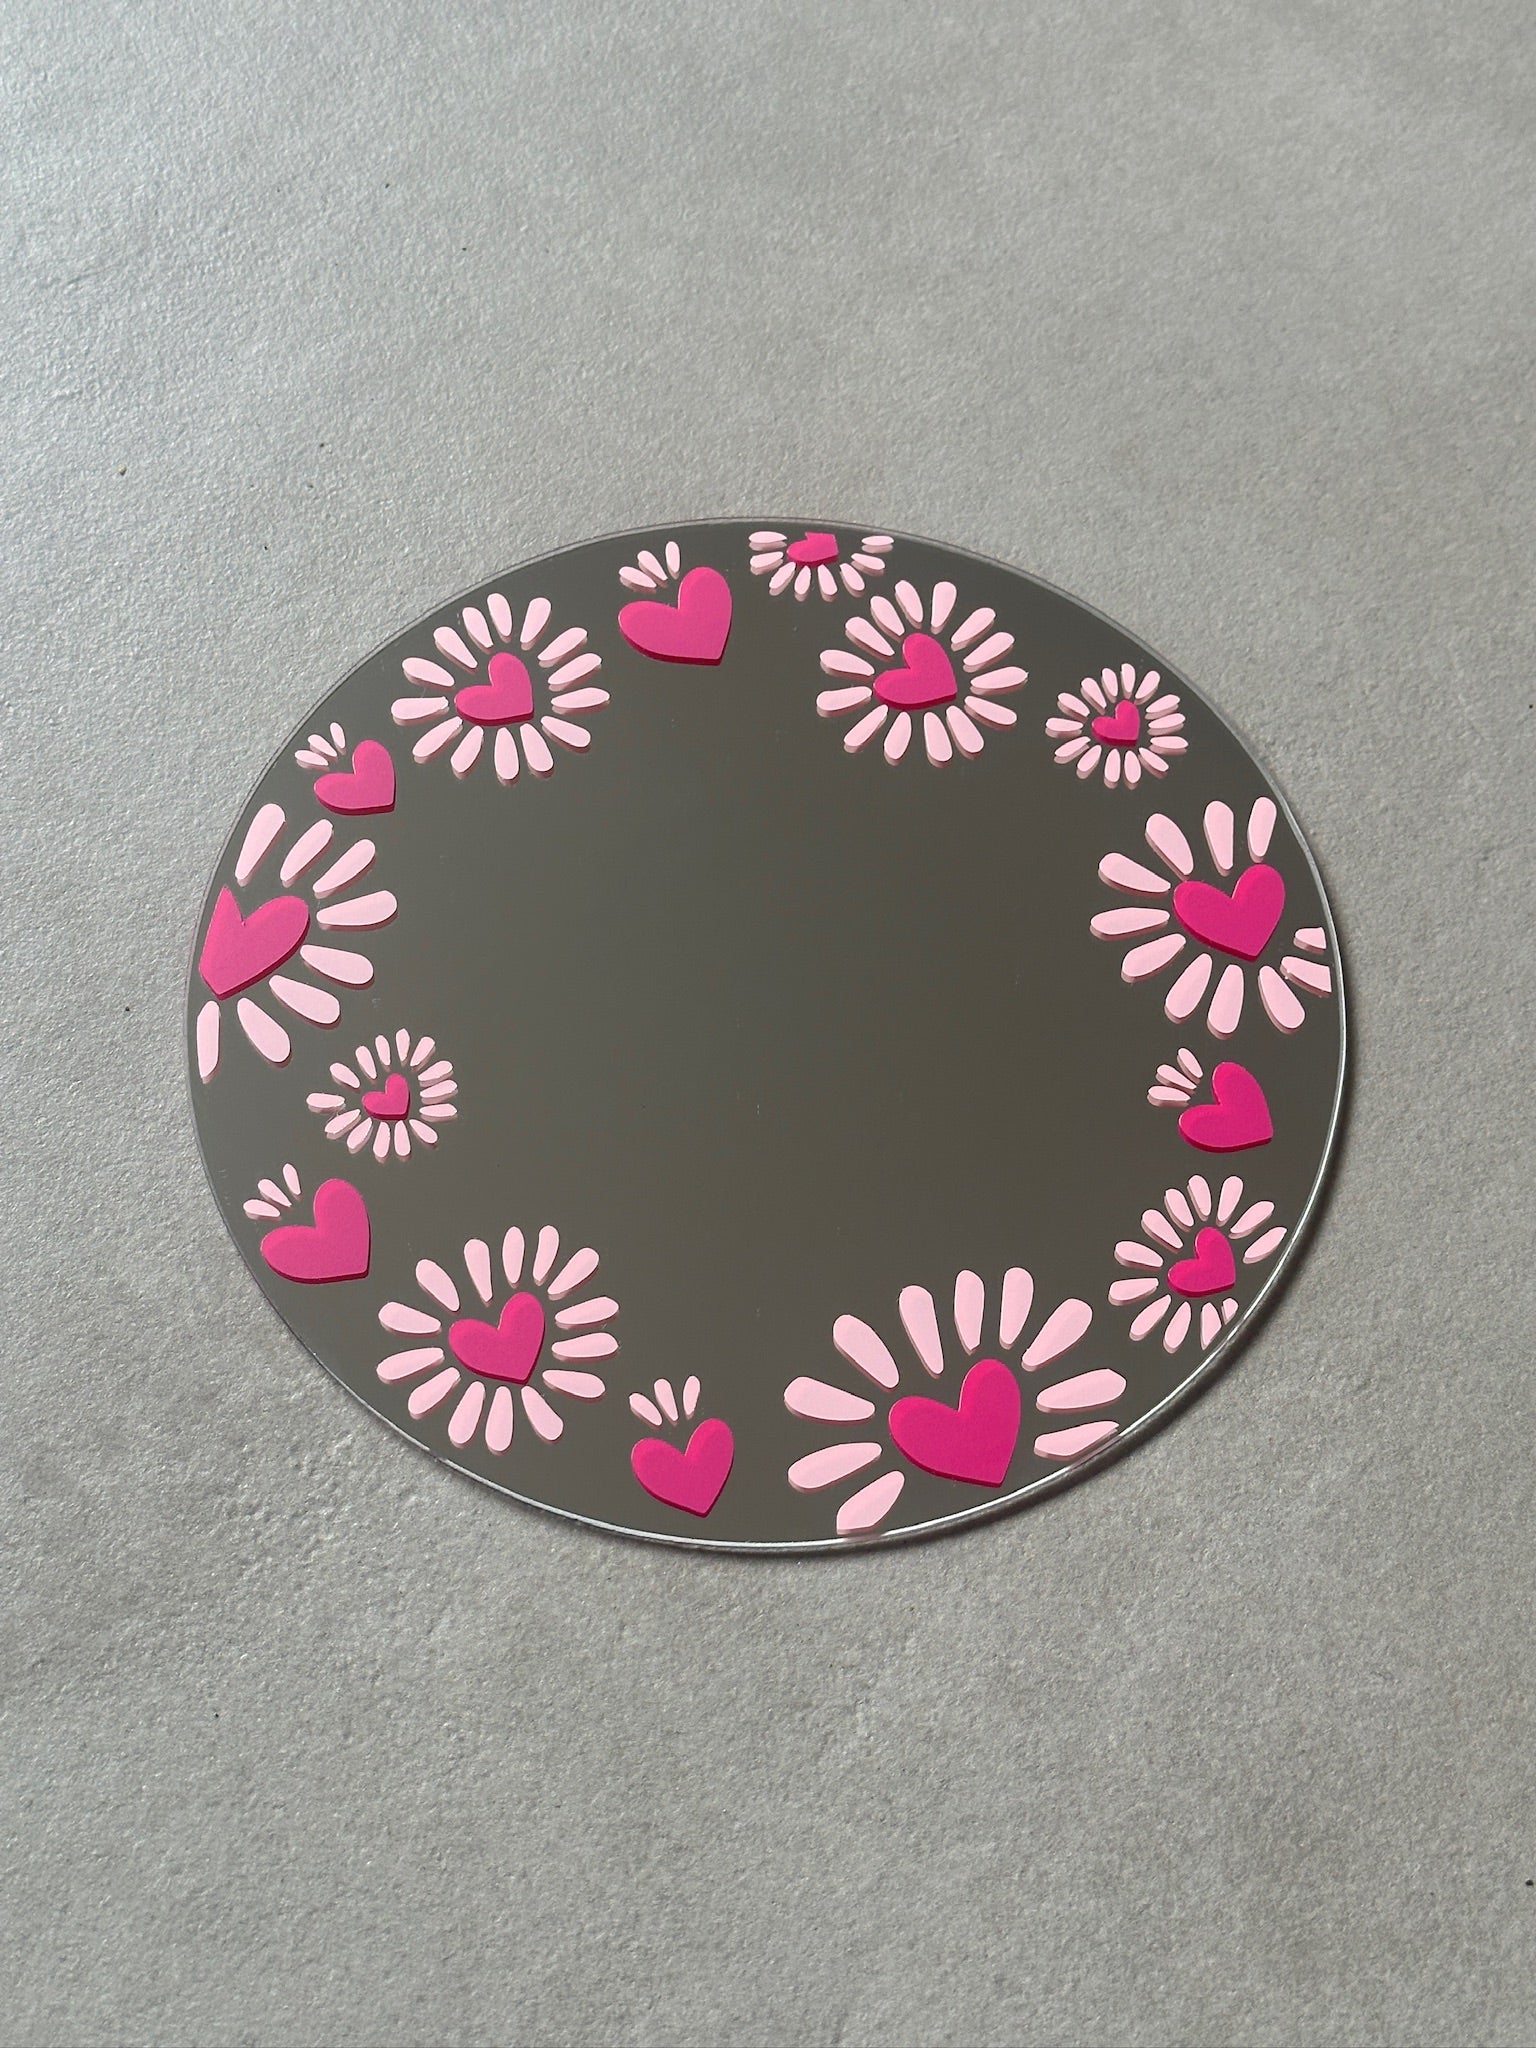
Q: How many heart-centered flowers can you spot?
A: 10